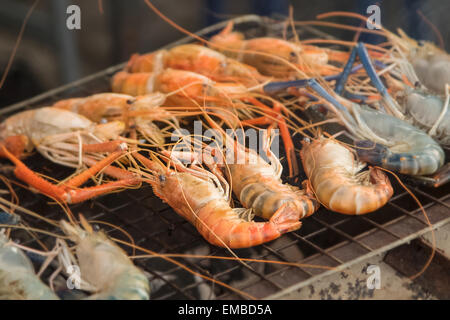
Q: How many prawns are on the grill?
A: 13